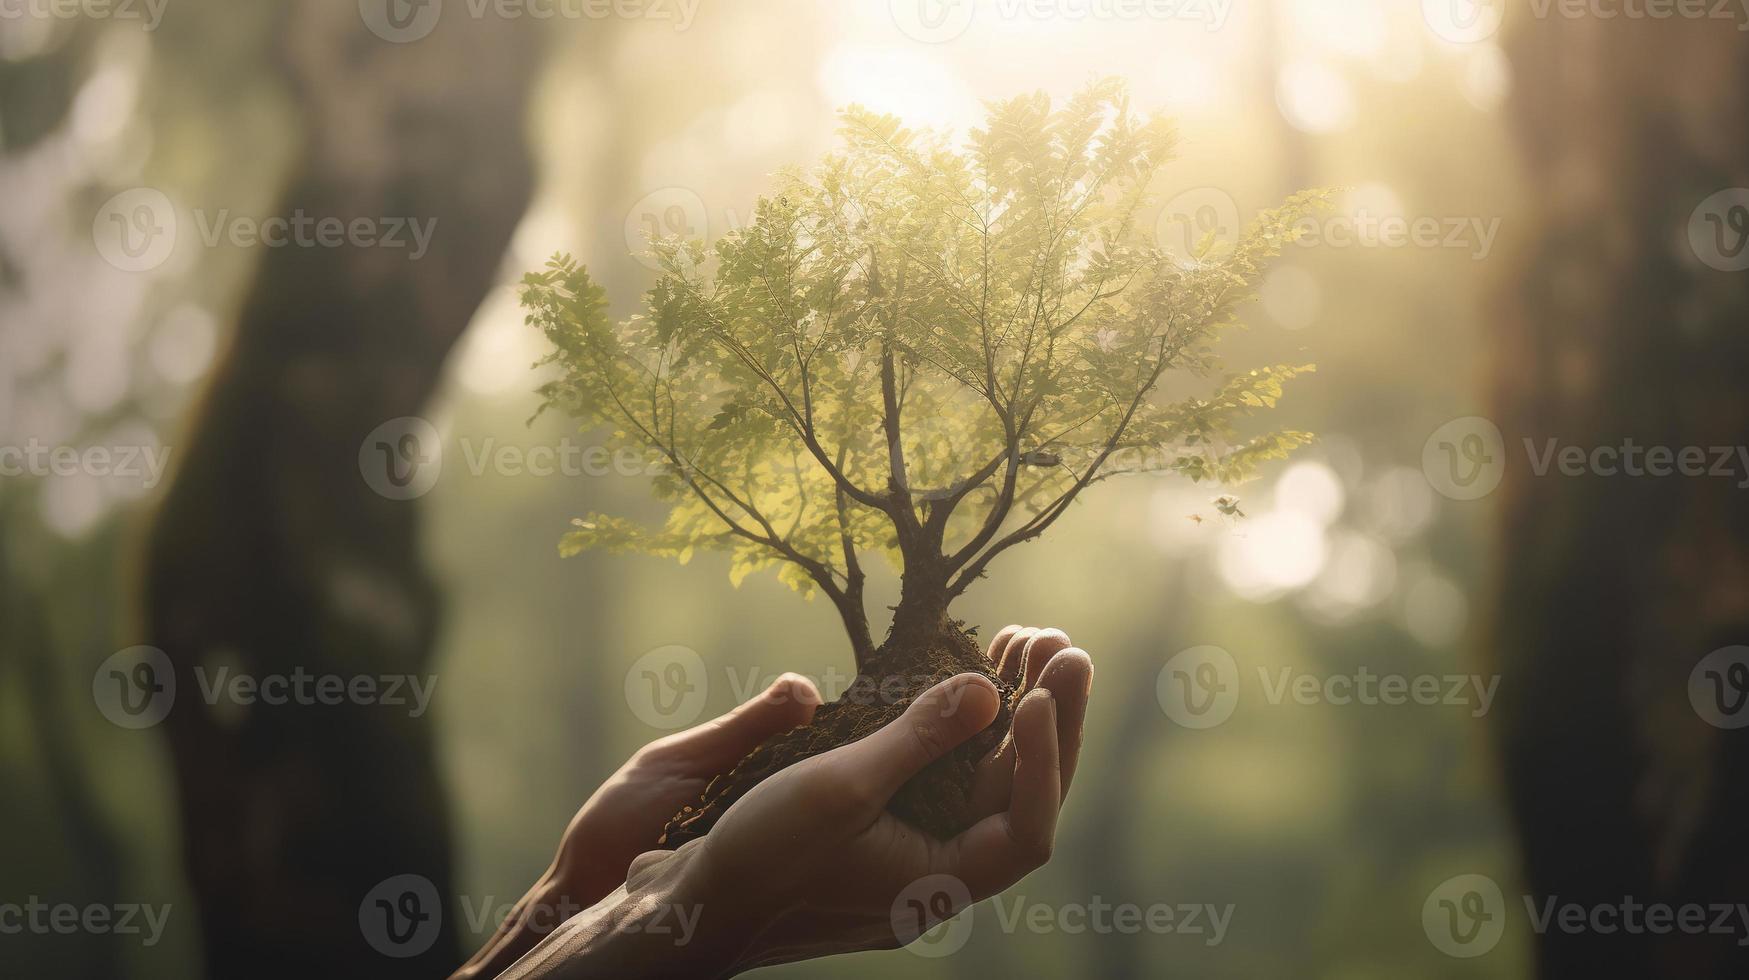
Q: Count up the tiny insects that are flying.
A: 2